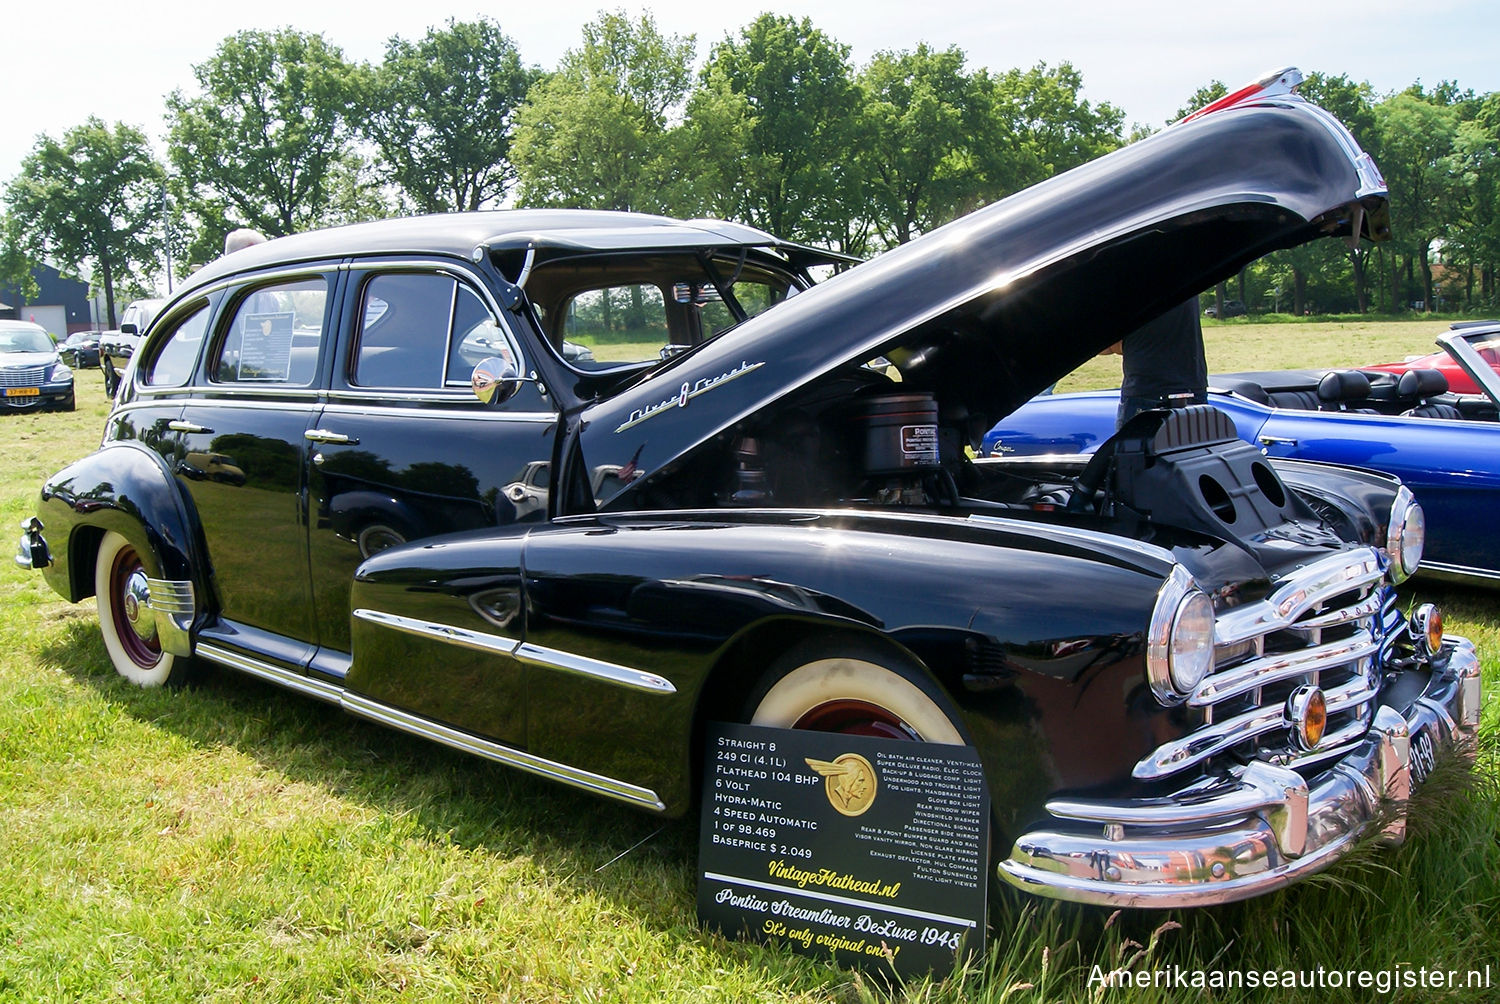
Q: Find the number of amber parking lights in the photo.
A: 2